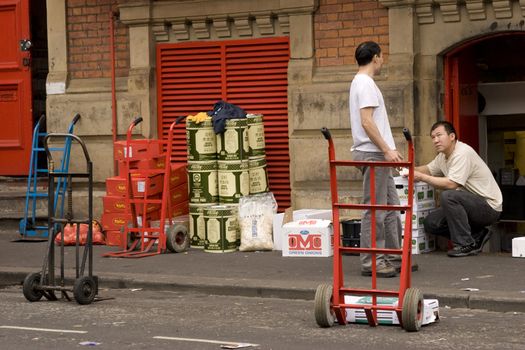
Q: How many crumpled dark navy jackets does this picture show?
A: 1